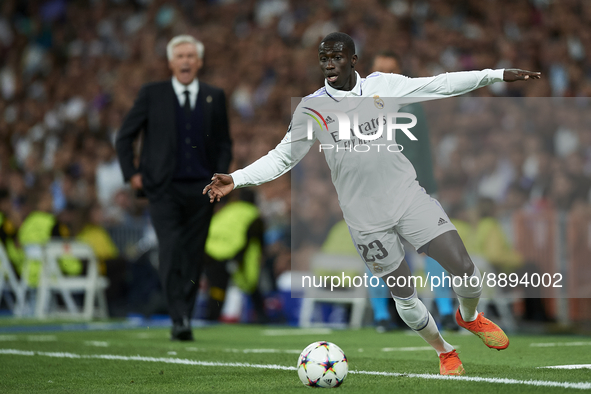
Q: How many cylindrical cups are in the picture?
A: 0